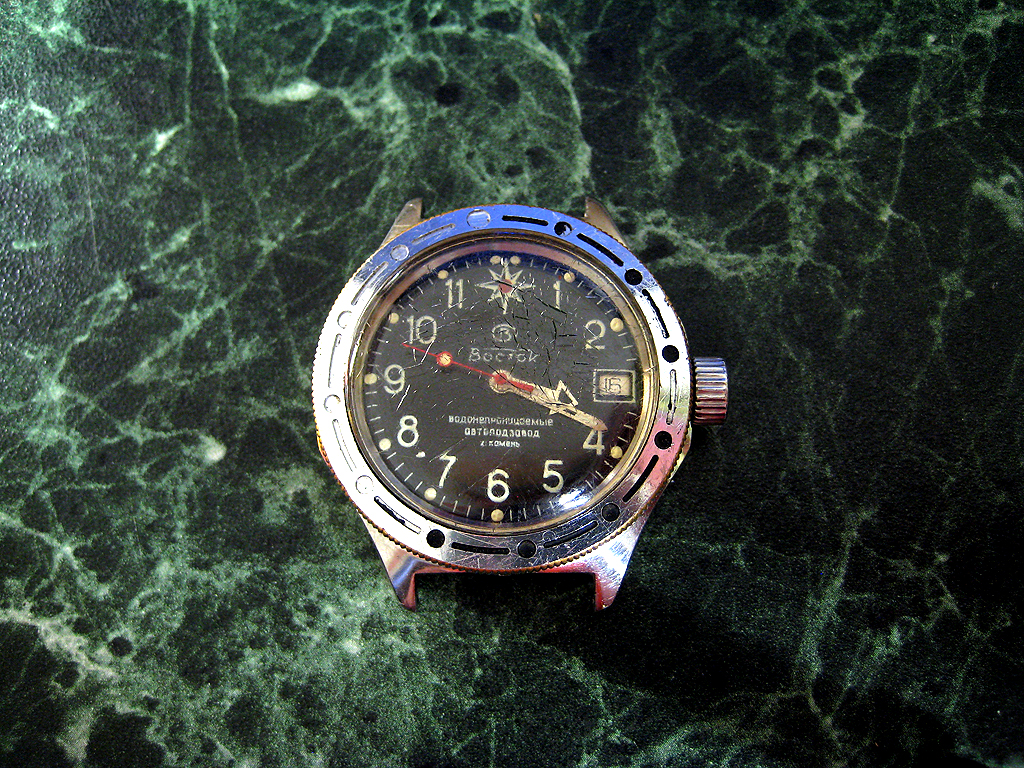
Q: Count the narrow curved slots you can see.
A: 12